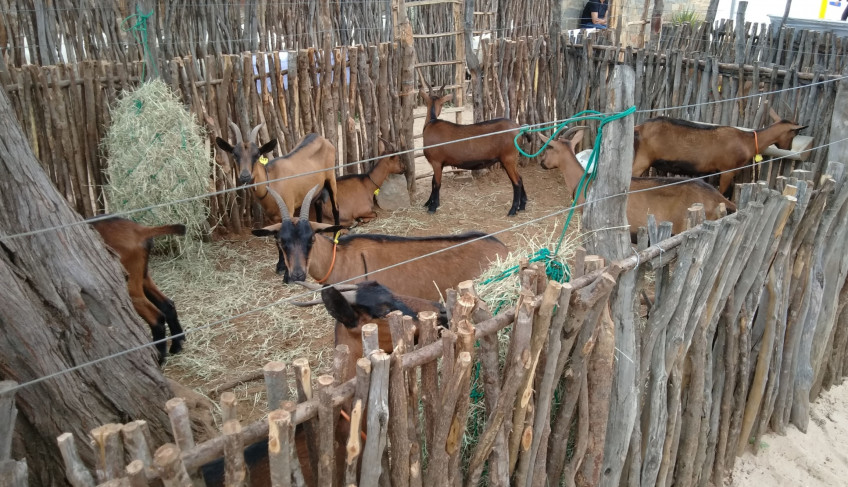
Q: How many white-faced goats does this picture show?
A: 0